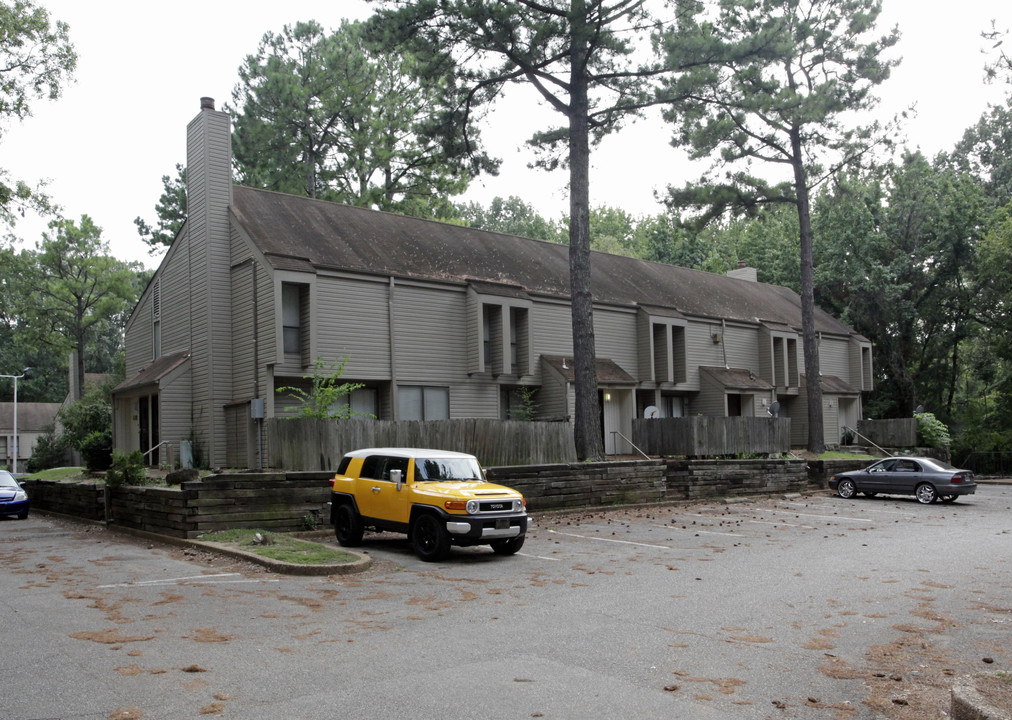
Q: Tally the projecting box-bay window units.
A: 5